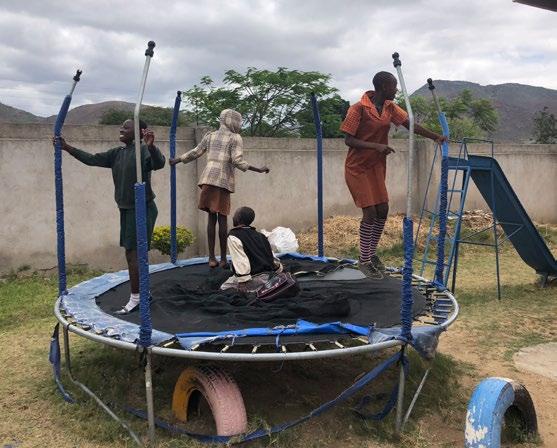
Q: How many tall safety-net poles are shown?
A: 6